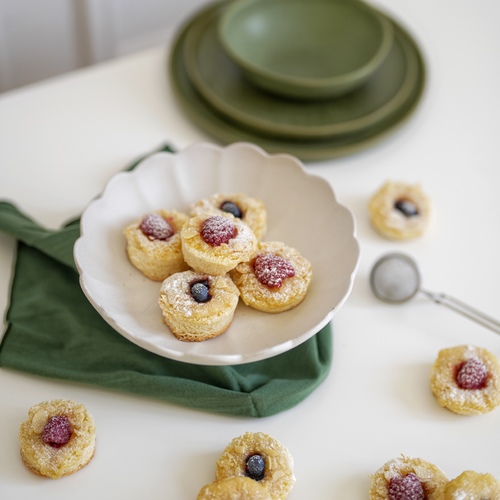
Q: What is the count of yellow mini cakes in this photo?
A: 12